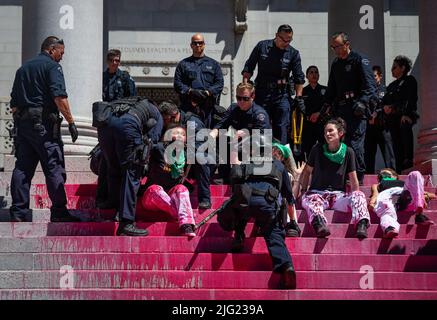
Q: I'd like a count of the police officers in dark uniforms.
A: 12